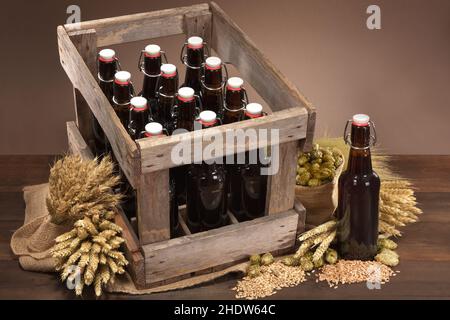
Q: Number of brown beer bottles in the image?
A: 13